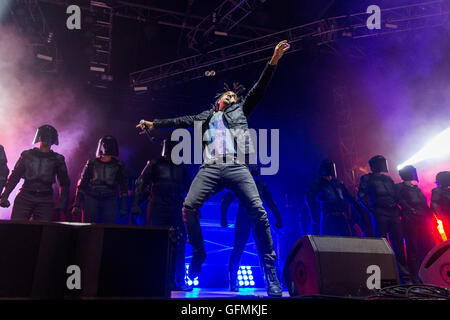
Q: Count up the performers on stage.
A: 10